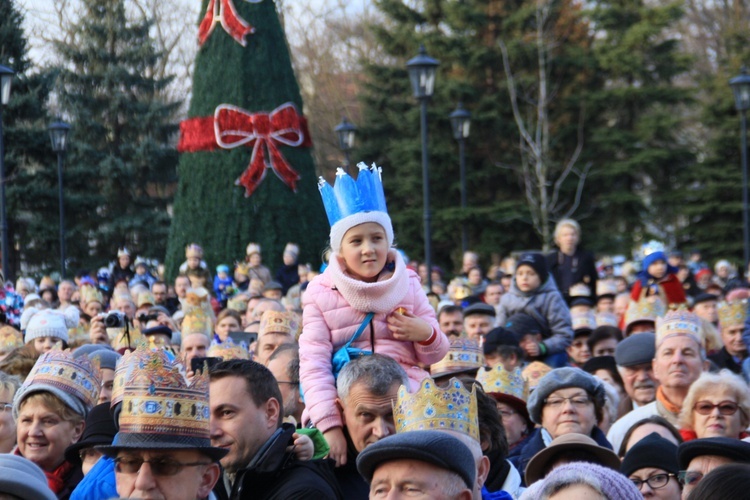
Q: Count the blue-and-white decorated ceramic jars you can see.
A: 0